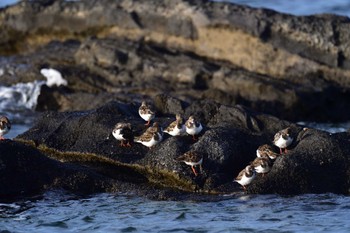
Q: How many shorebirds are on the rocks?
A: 11